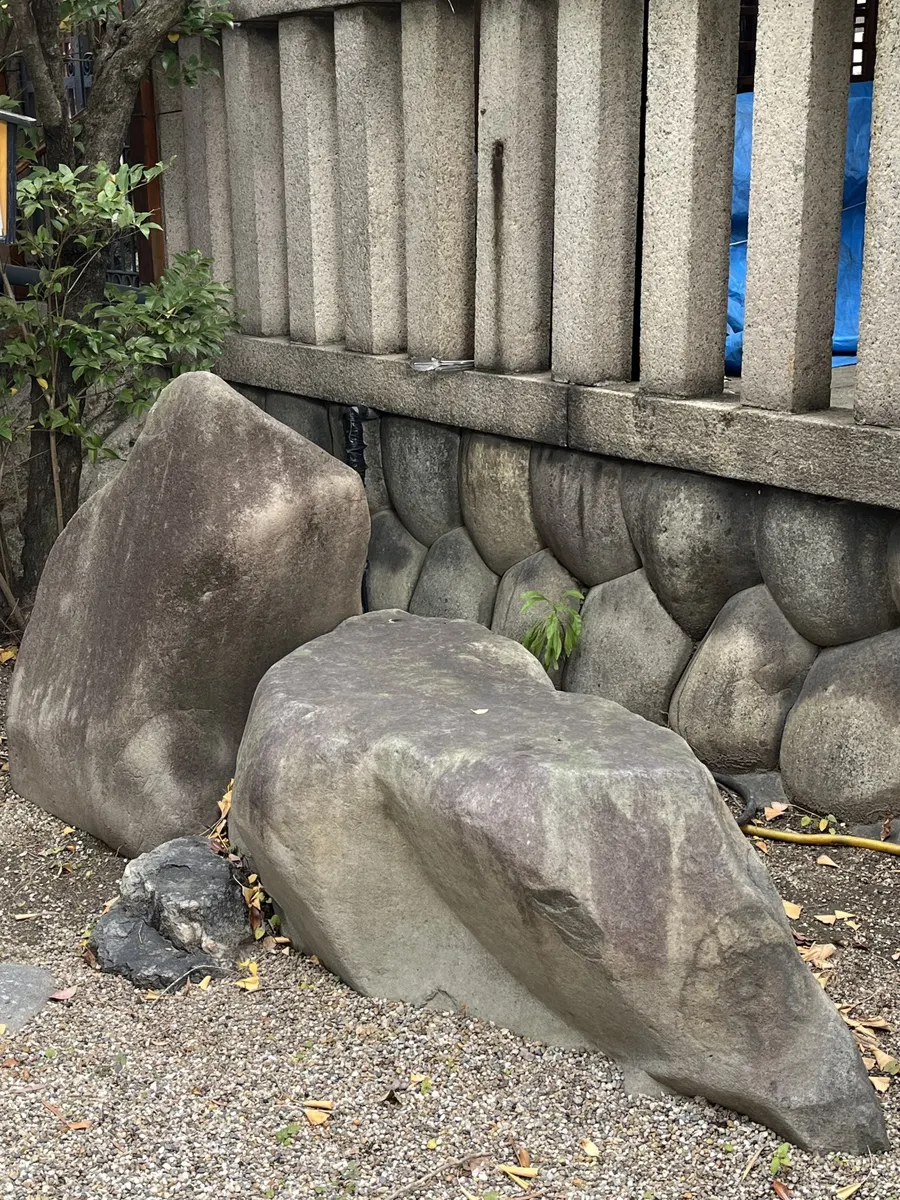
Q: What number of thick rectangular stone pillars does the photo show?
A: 11